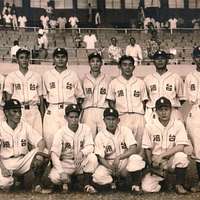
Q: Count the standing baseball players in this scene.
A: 6